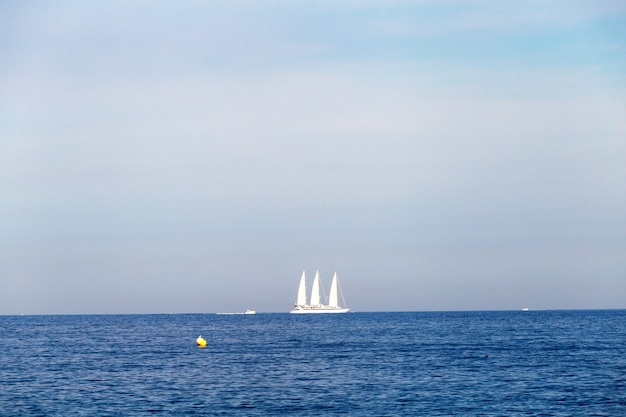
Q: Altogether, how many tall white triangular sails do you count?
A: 3